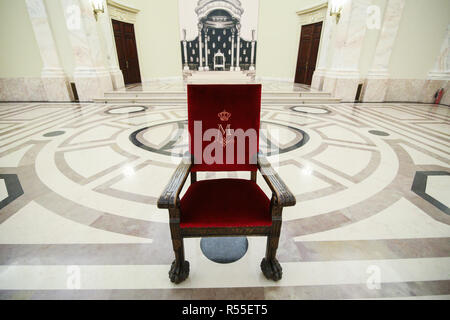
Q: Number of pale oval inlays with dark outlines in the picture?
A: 2